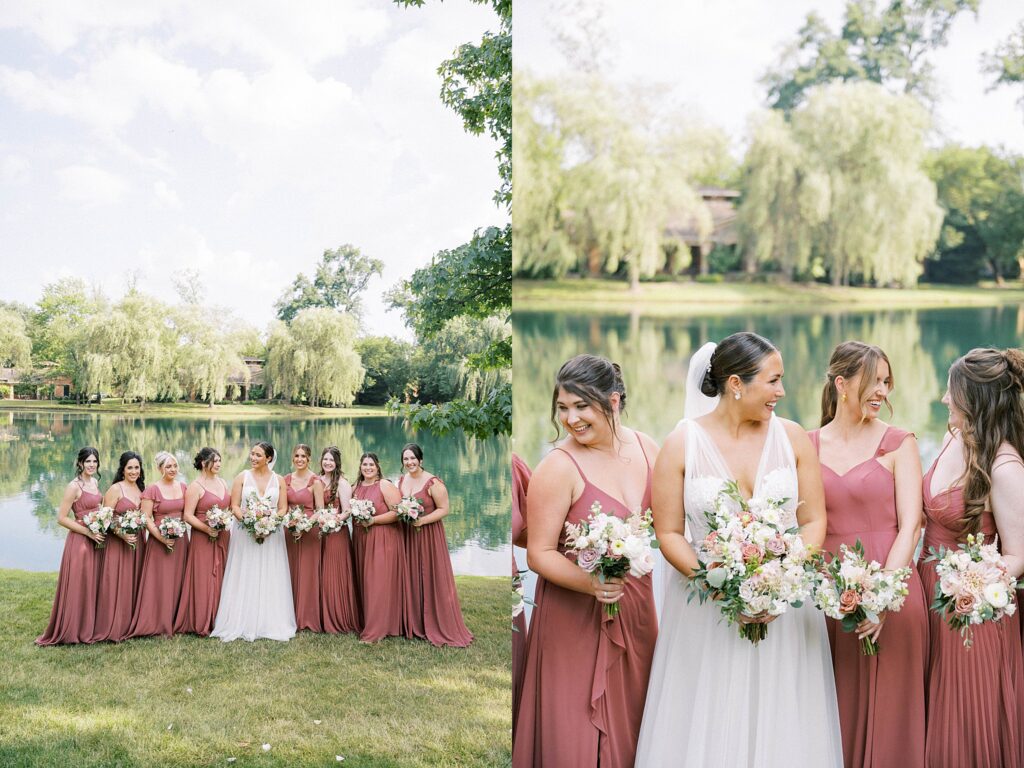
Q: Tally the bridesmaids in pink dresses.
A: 8